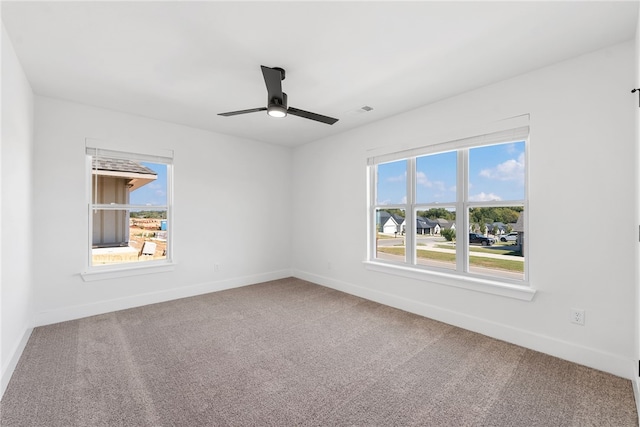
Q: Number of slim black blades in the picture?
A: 3